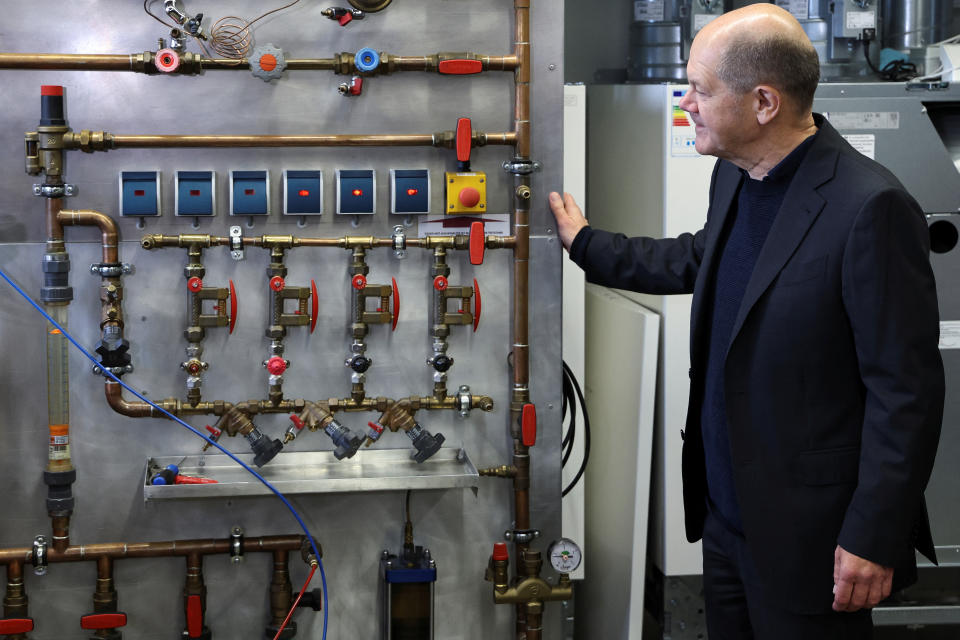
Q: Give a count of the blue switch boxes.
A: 6